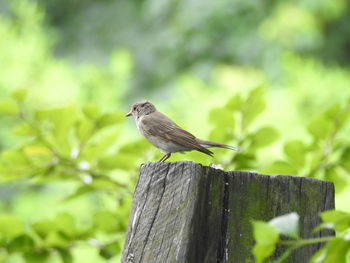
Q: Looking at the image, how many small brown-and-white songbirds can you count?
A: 1